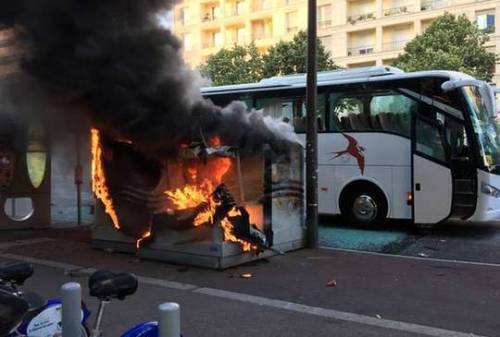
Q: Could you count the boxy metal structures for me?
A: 1